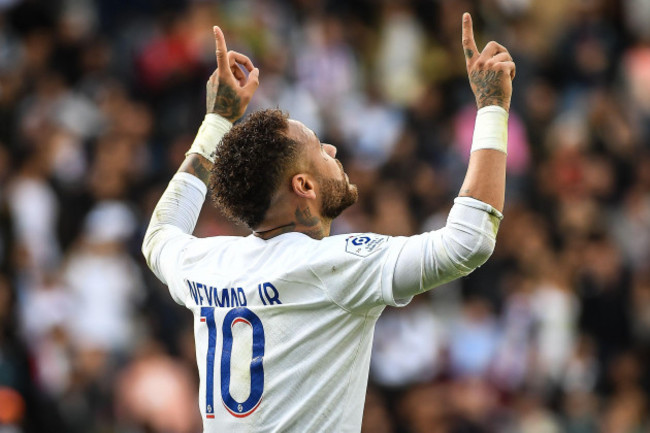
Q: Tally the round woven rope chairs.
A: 0